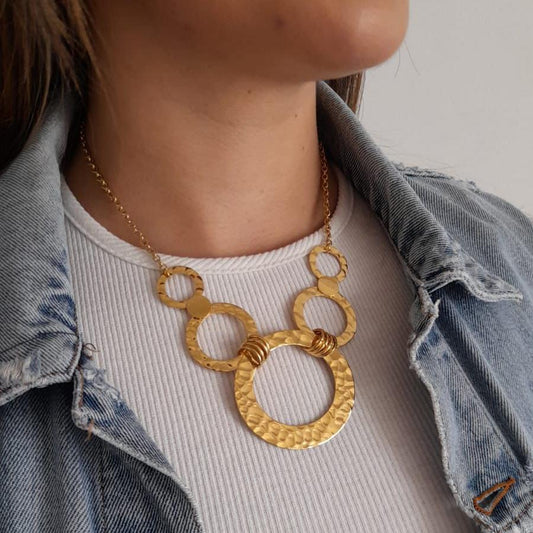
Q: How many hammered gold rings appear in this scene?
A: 5